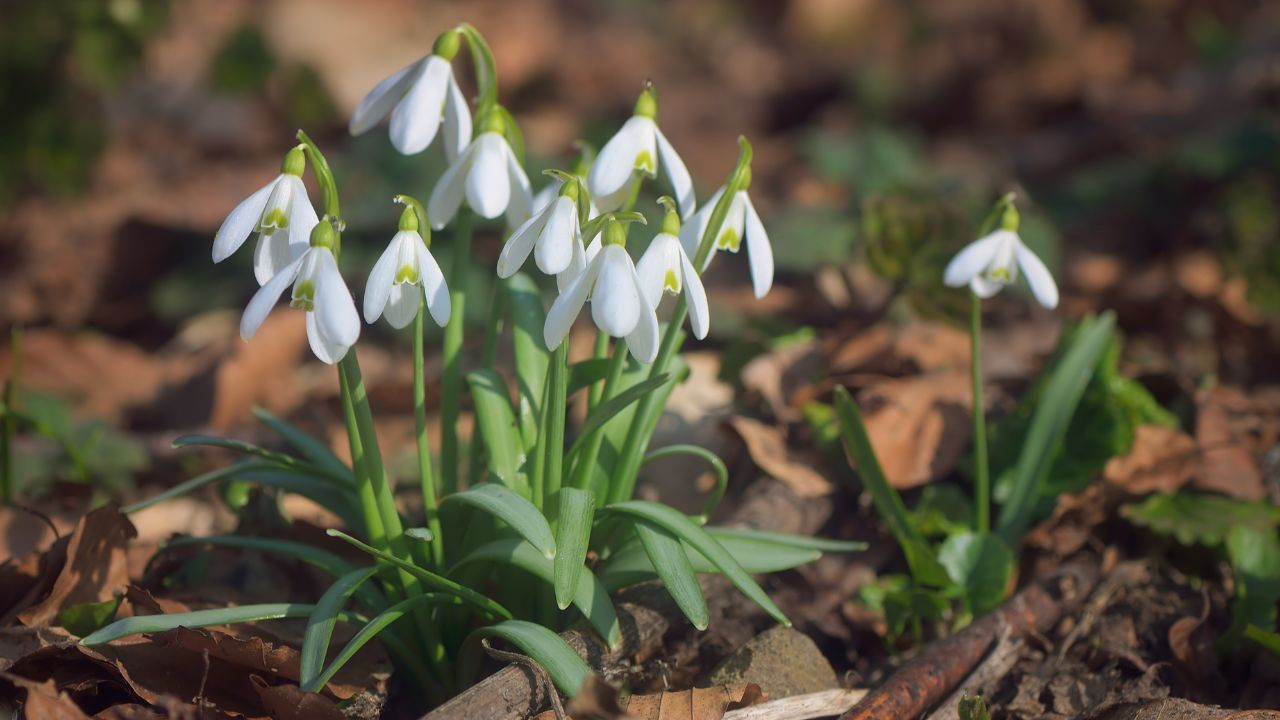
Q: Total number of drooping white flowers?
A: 11